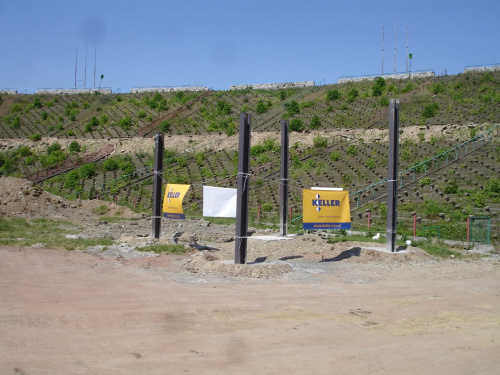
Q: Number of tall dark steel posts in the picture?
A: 4